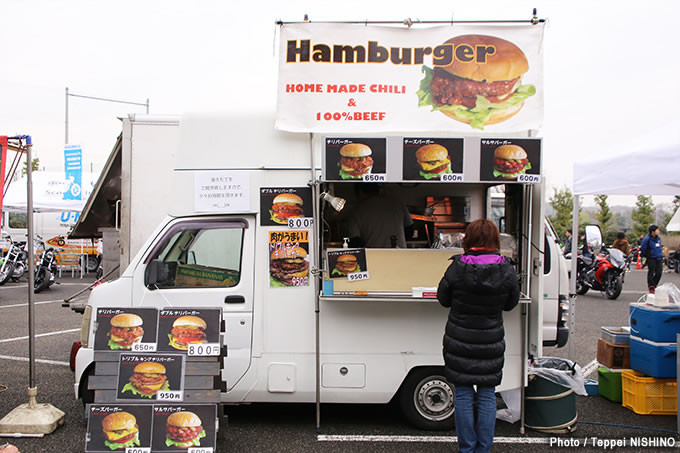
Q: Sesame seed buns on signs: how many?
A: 0